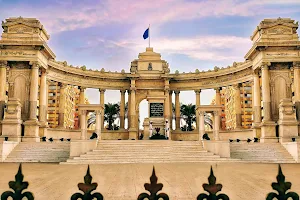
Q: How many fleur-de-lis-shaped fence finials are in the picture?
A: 5